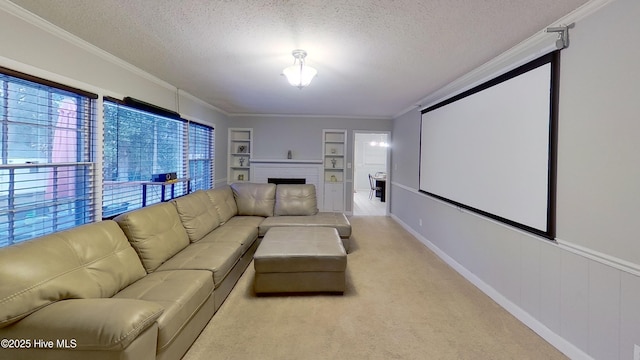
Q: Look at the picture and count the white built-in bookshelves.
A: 2